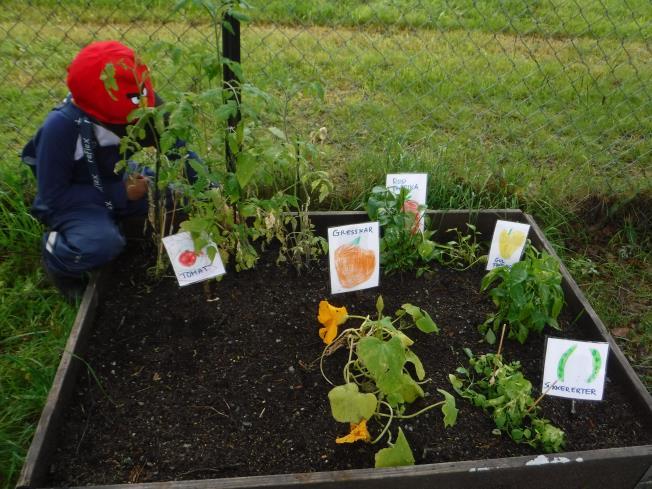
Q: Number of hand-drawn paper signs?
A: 5